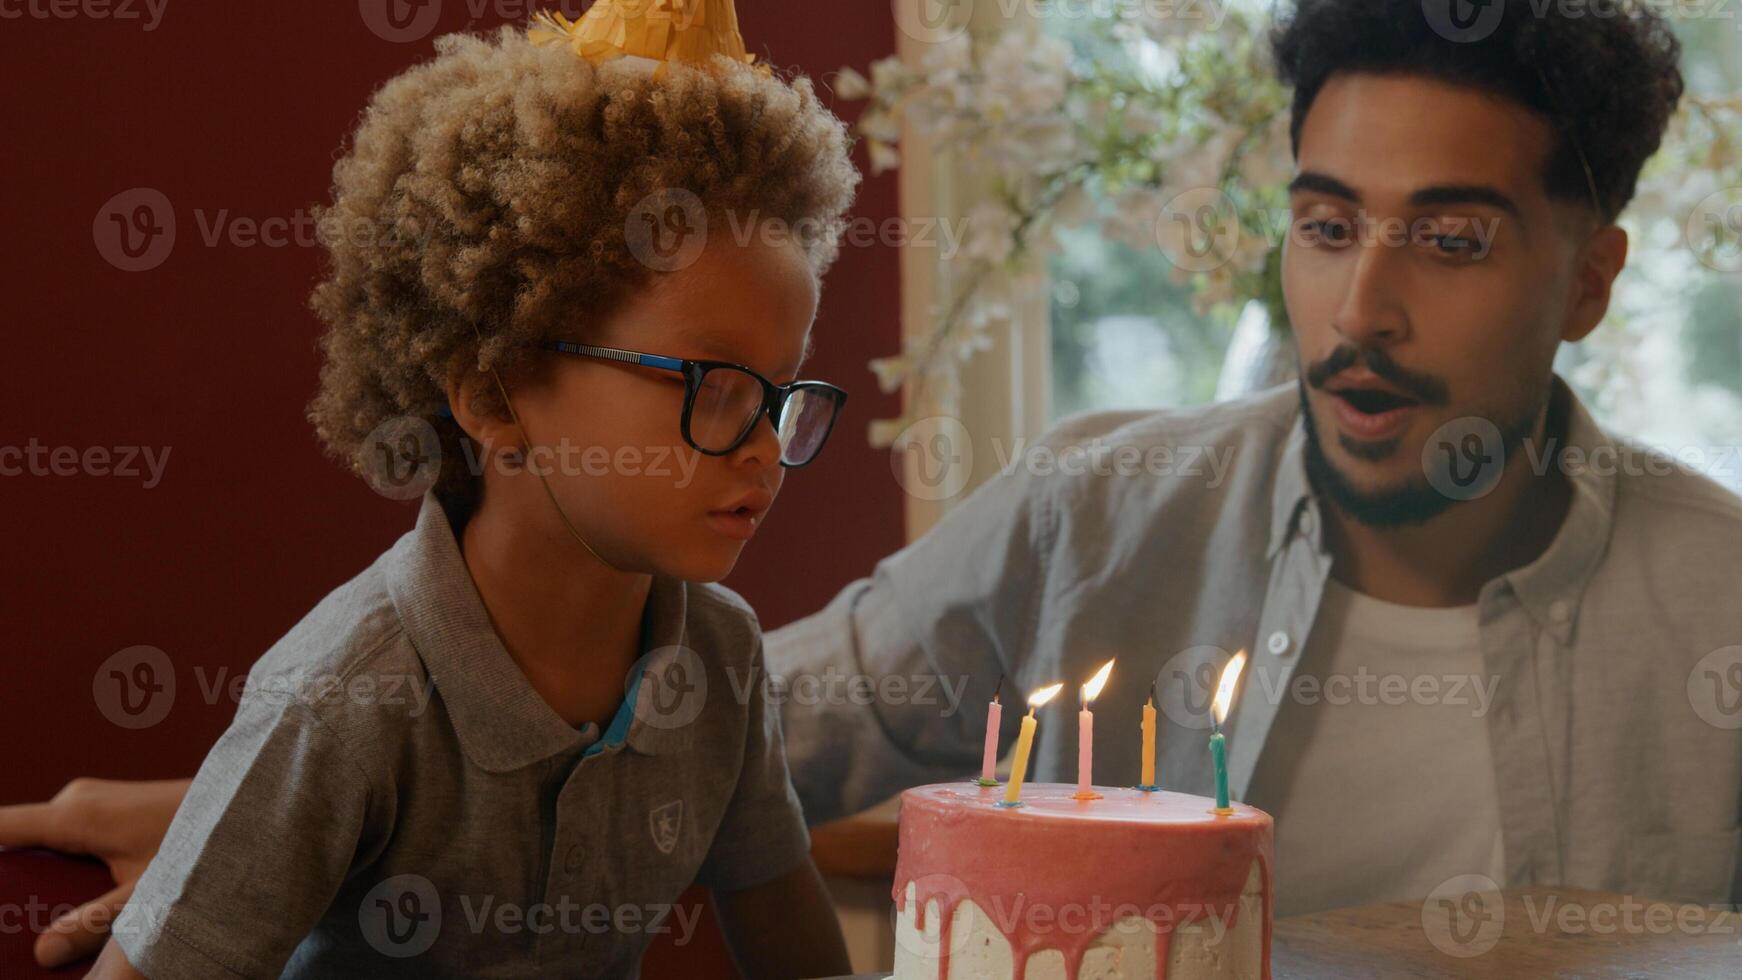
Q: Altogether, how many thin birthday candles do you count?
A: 5